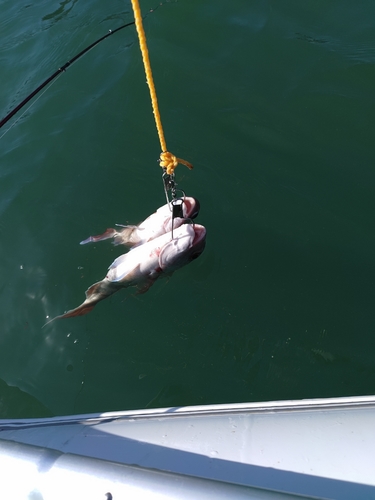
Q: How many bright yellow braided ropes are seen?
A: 1